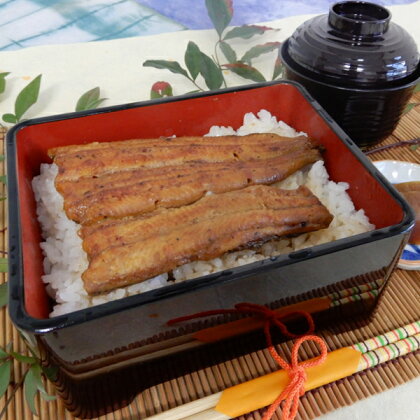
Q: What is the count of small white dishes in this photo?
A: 1